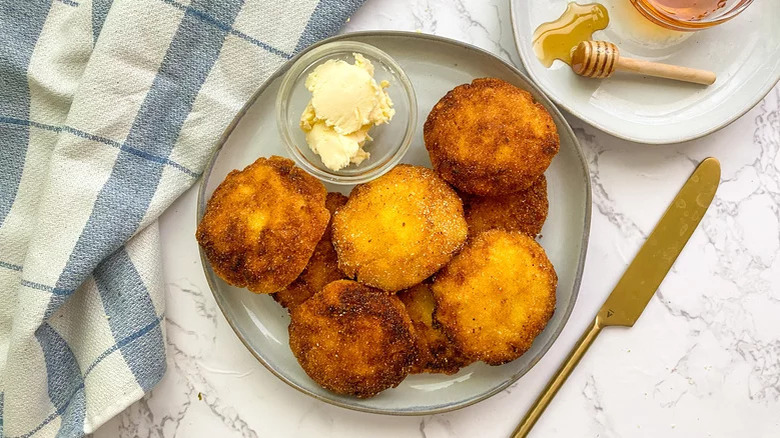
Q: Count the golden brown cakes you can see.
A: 8